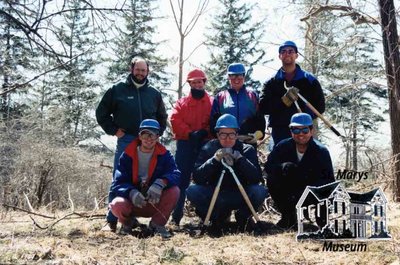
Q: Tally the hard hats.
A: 6